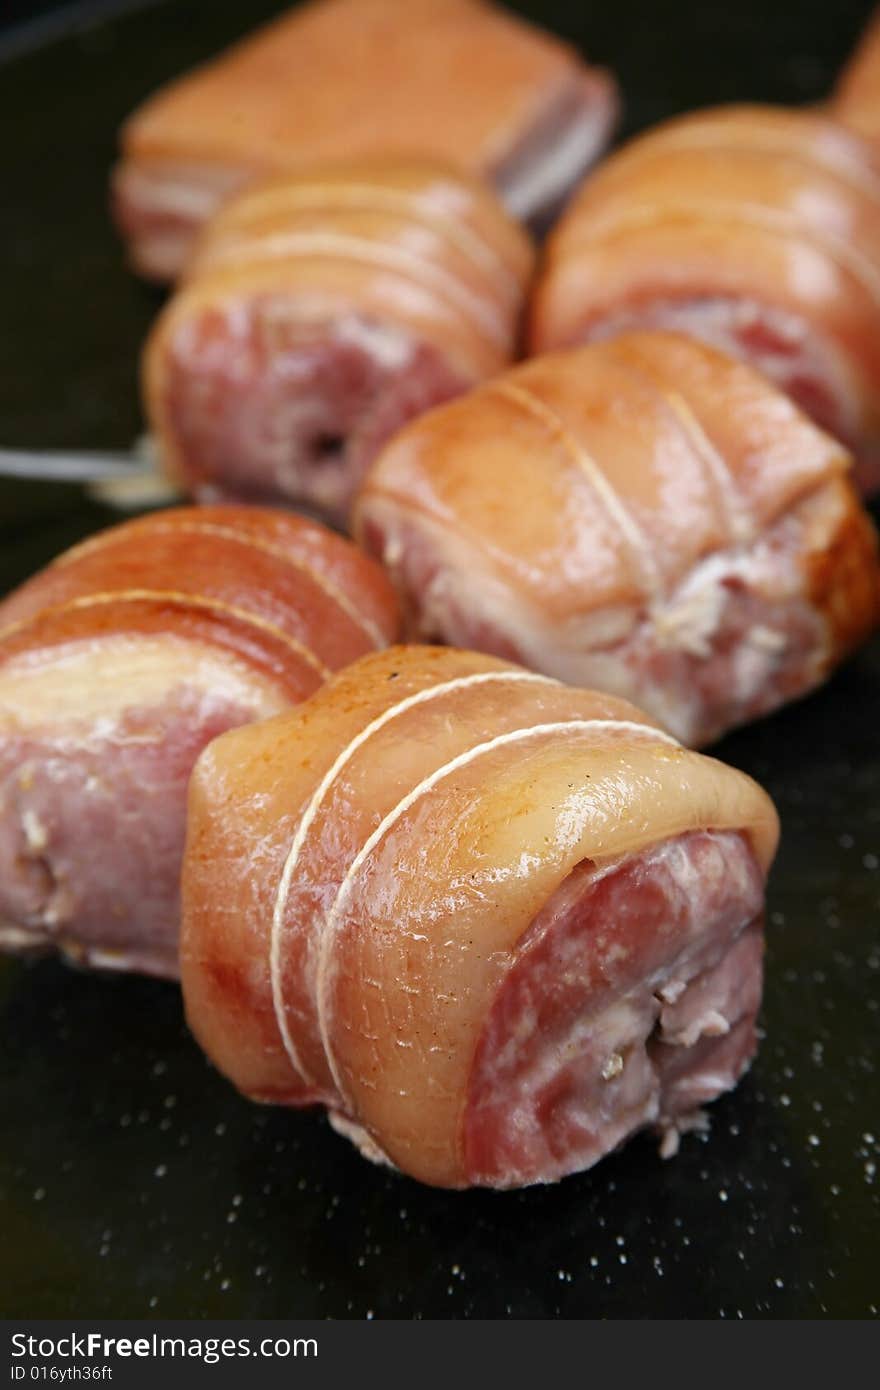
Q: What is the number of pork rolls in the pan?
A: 5